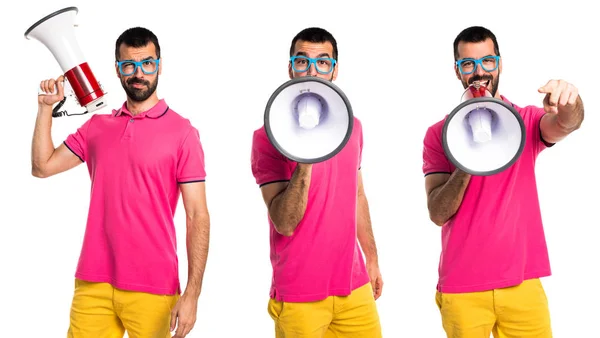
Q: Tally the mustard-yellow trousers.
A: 3